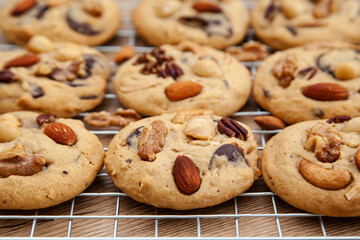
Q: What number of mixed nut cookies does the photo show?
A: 9